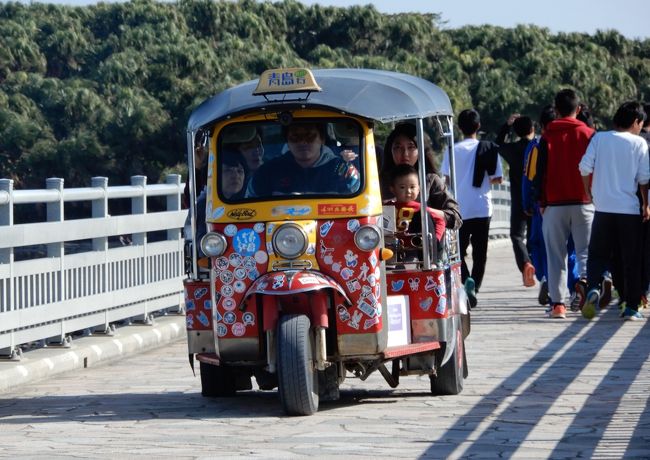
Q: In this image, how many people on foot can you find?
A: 7